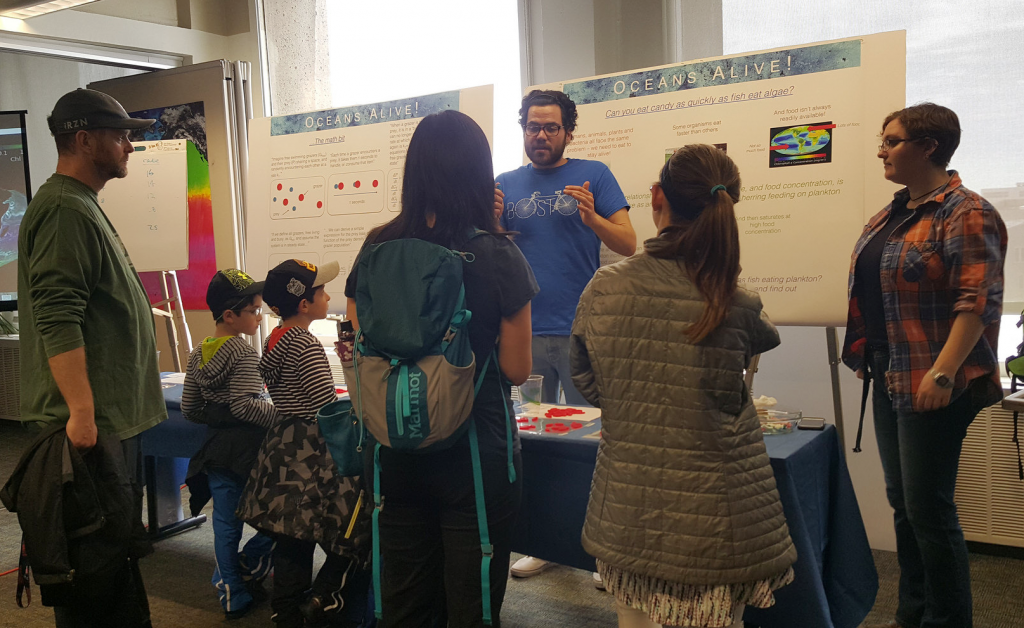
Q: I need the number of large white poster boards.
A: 2